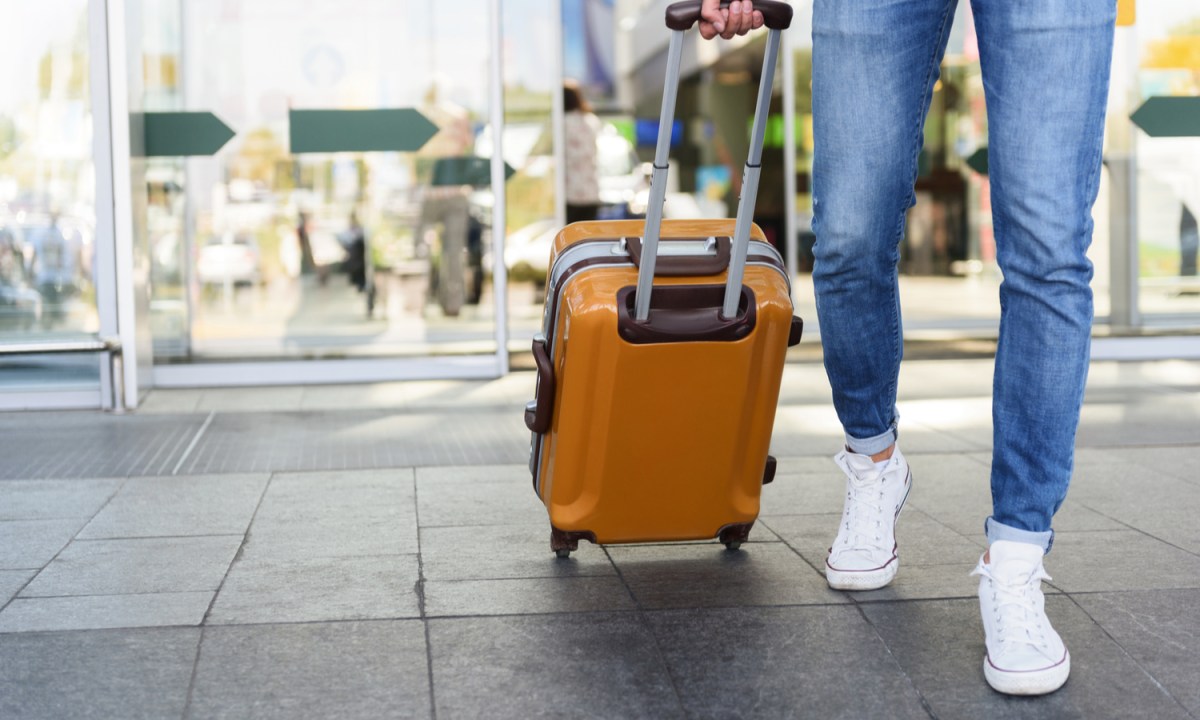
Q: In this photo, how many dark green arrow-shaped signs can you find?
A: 5